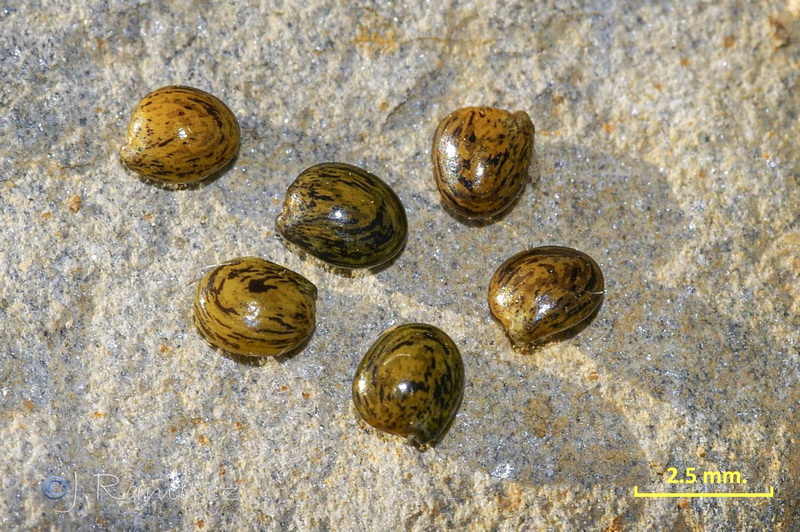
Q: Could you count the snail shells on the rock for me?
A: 6